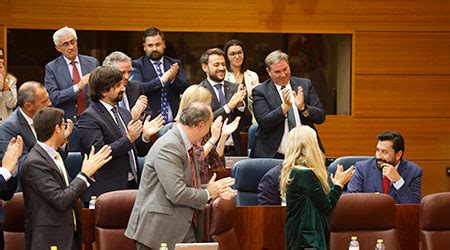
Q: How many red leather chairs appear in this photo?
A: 5